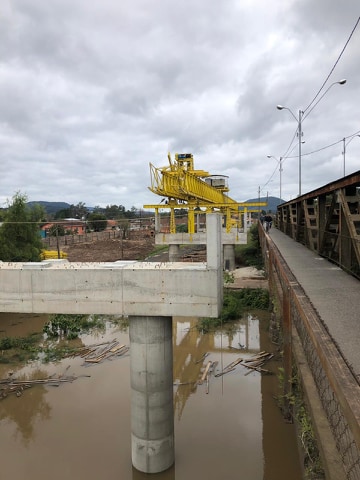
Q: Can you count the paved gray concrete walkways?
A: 1